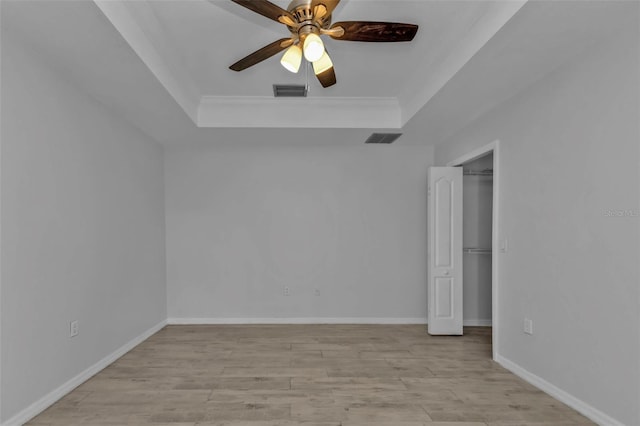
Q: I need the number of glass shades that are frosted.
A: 3